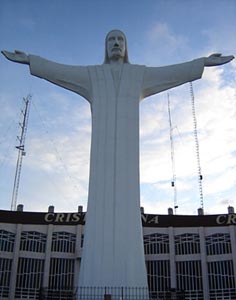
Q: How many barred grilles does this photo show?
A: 12